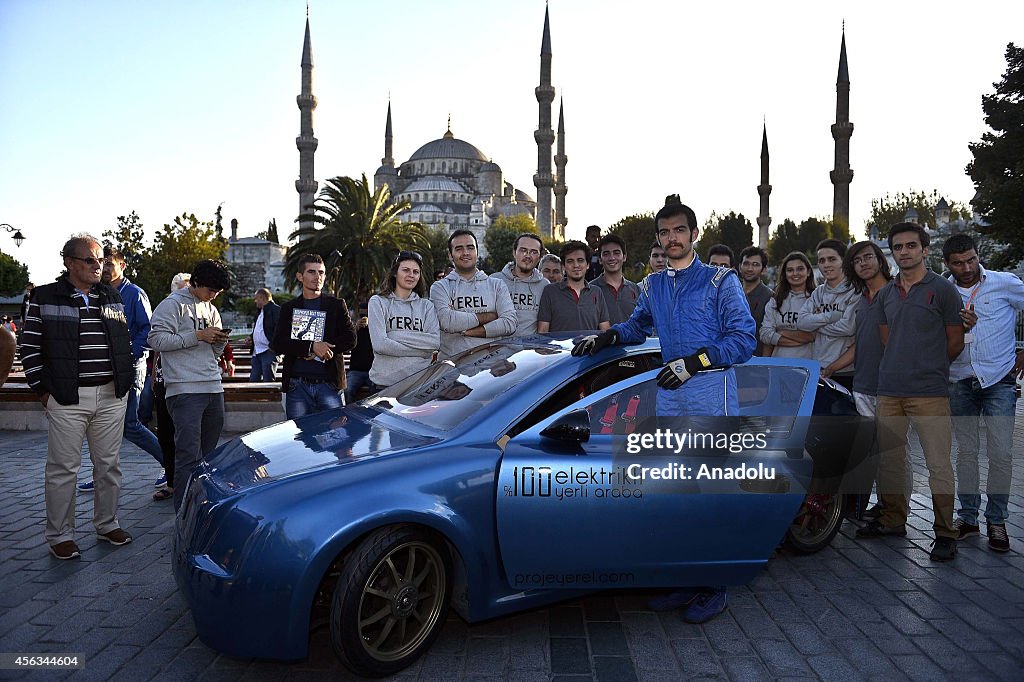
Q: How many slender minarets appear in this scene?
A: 6